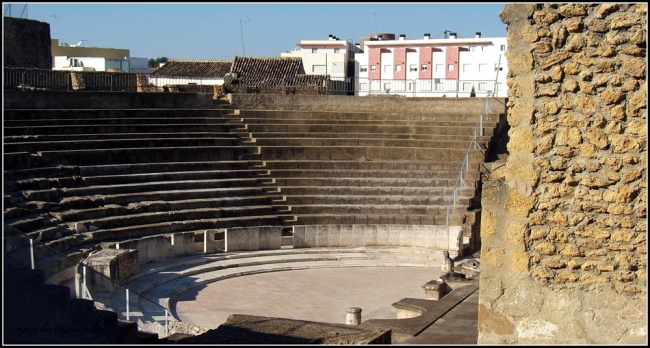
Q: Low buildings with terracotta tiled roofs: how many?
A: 2